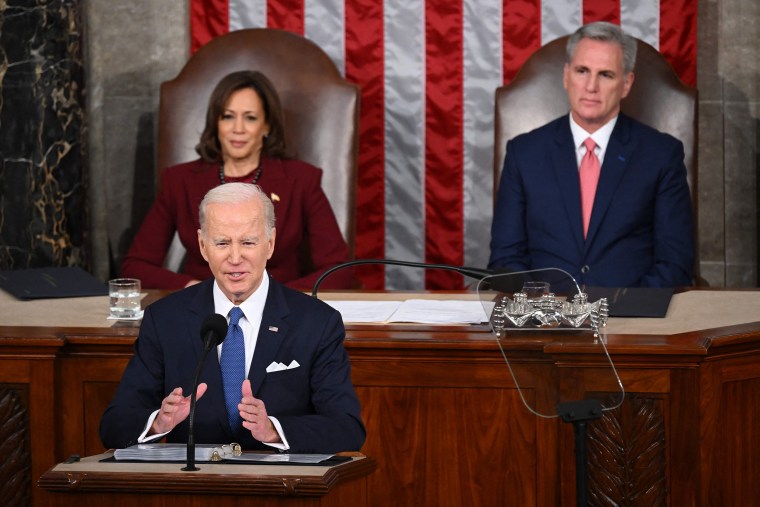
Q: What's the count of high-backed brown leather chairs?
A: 2